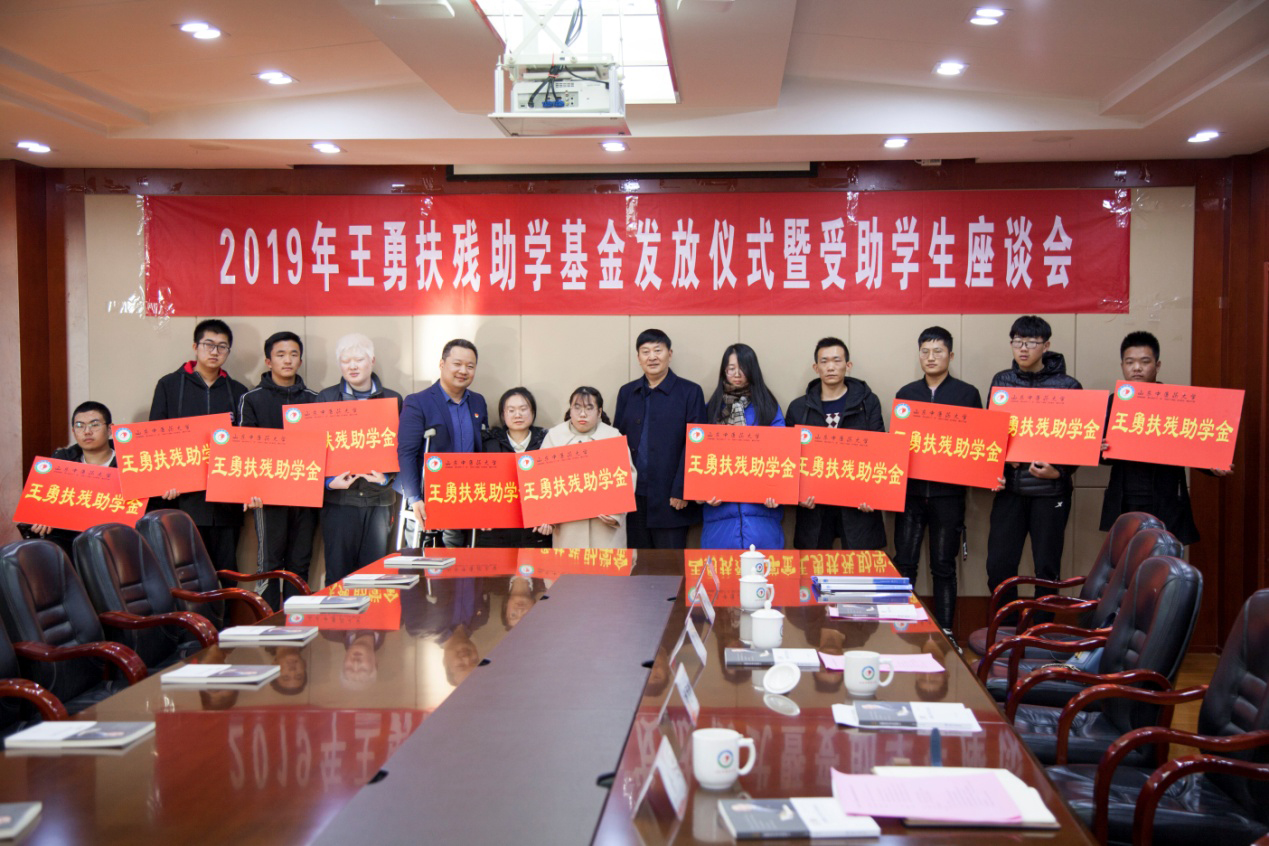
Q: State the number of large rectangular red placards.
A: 11